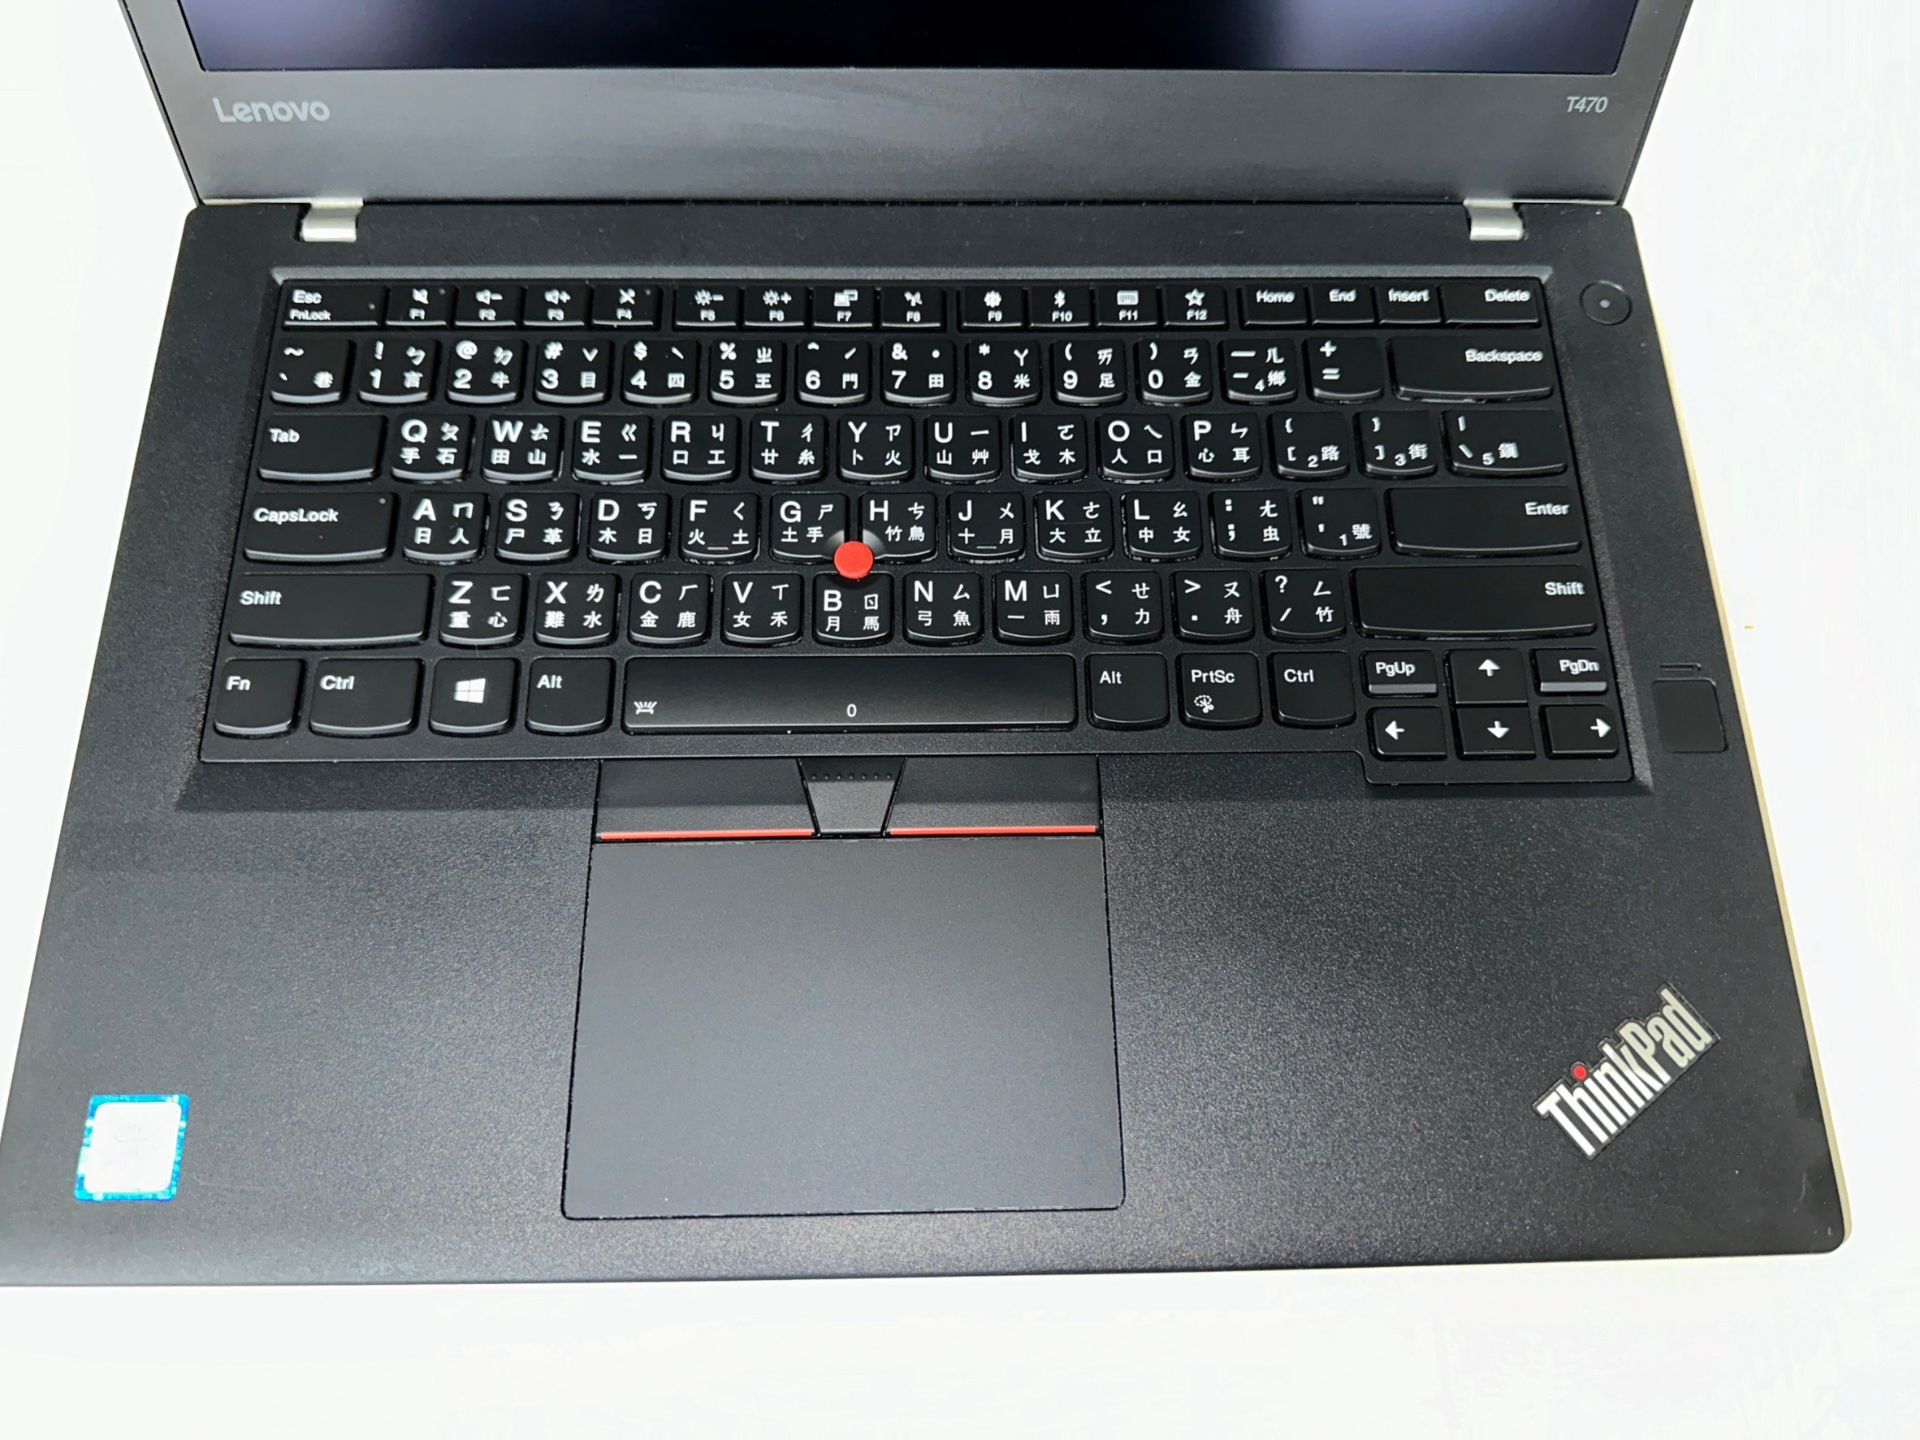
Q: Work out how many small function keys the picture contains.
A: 12